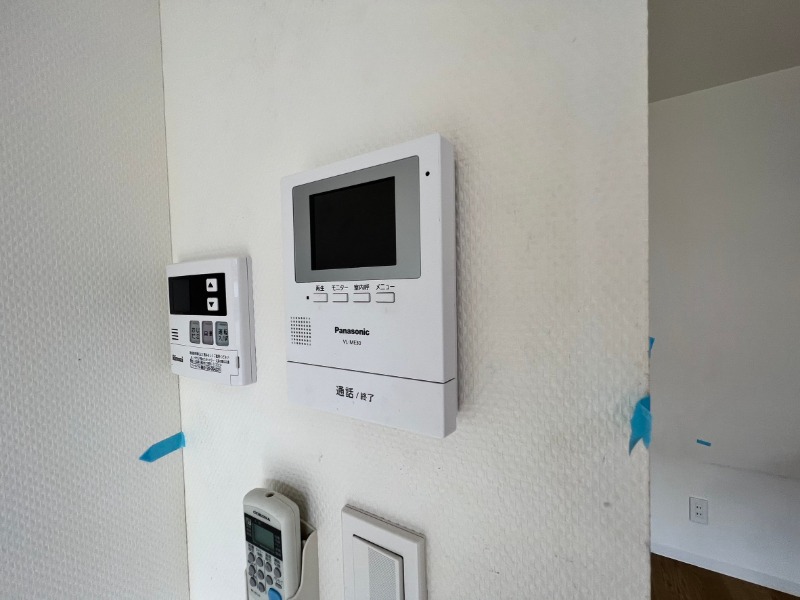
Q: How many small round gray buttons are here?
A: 9